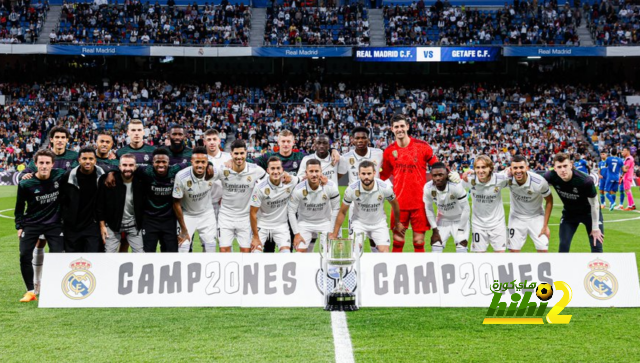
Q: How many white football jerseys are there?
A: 11